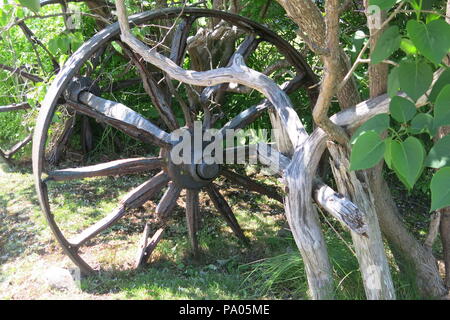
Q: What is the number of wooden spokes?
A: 12